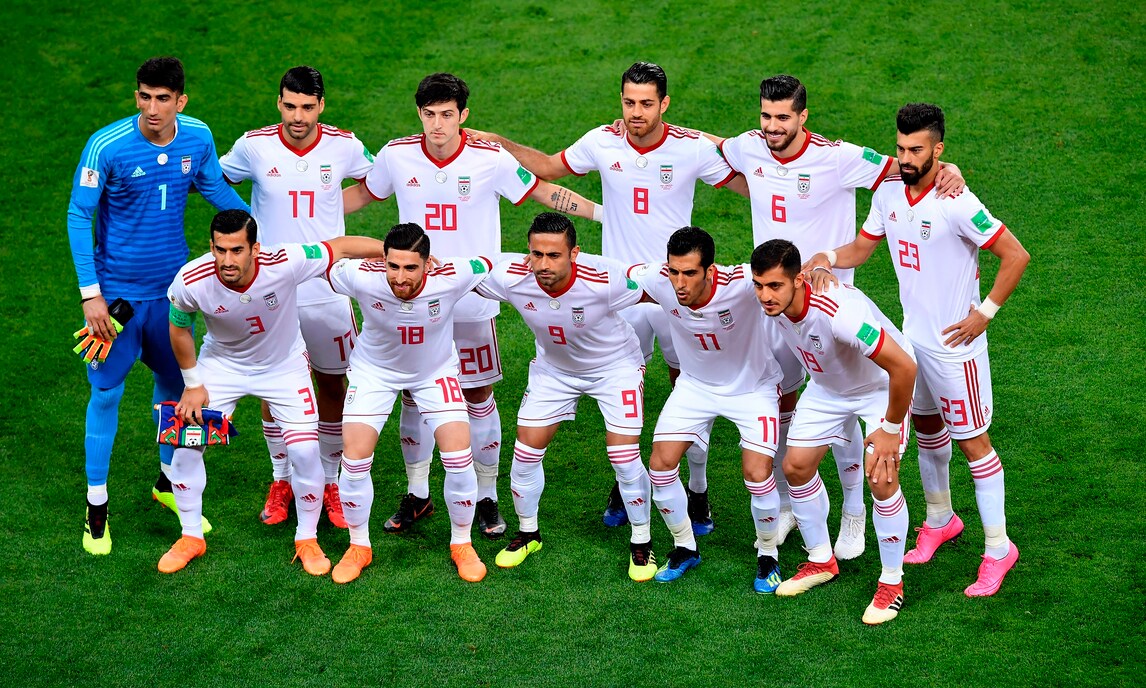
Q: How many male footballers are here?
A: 11